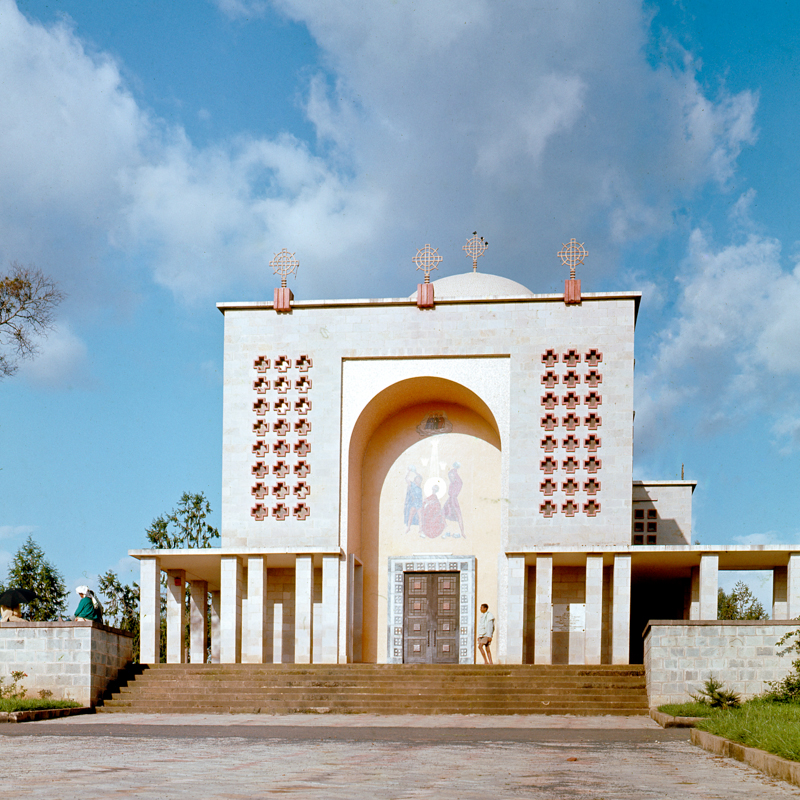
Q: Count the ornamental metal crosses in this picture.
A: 4